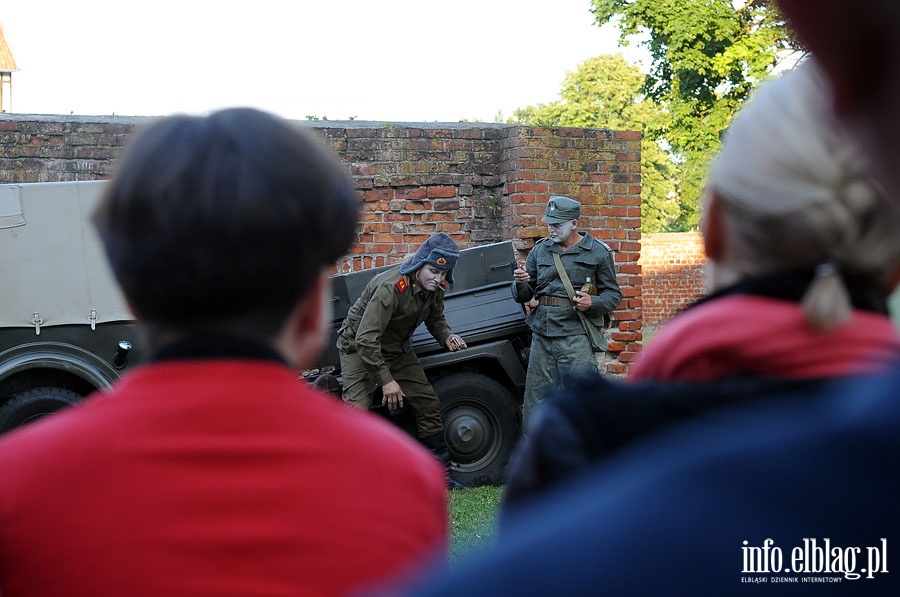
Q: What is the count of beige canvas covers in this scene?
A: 1